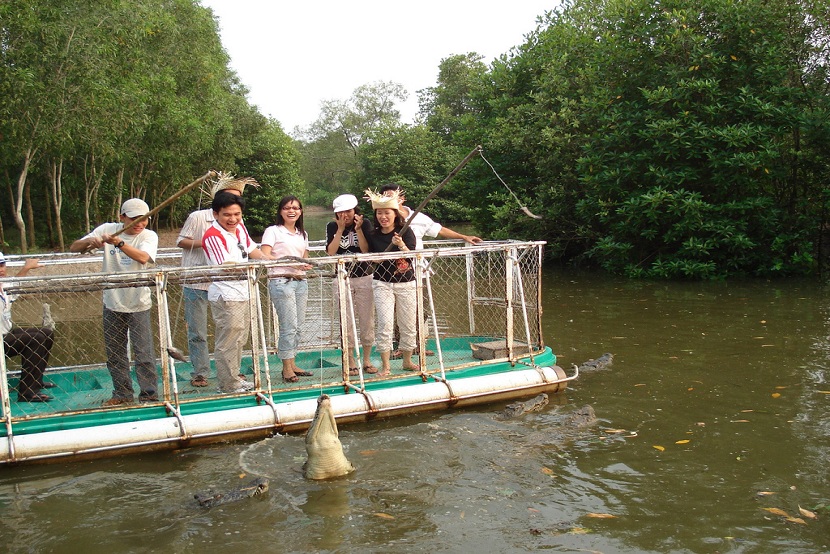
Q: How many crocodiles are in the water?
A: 5